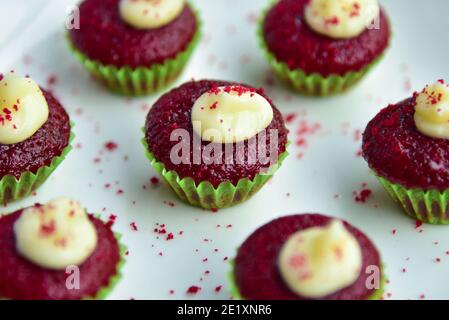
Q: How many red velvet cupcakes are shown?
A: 7